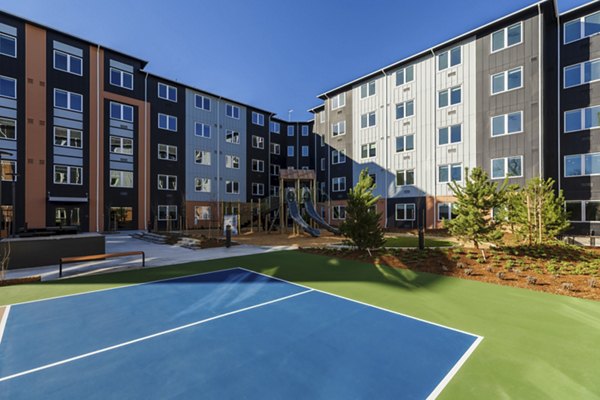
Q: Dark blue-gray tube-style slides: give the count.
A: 2